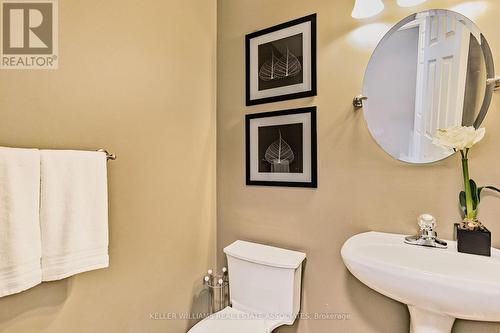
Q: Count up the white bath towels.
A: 2